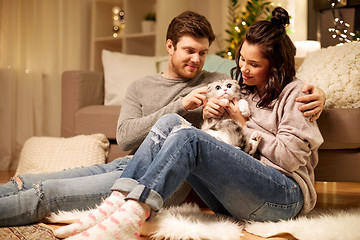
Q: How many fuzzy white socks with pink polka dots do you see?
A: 2